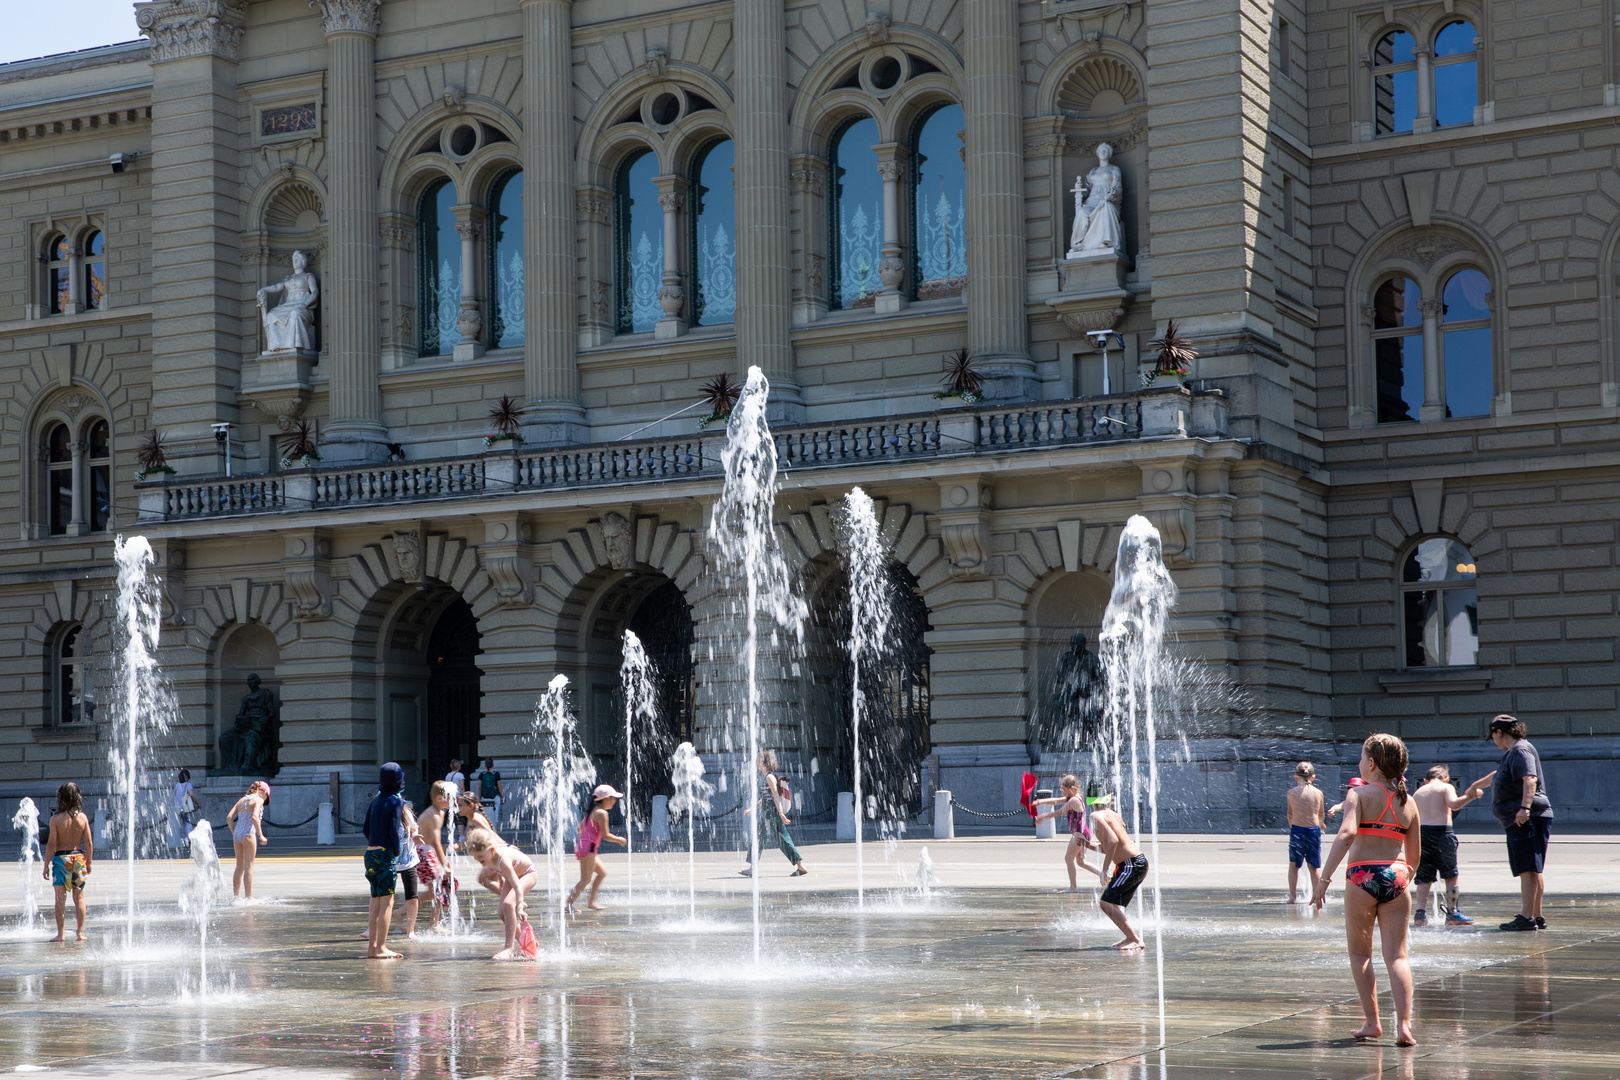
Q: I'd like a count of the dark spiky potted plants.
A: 6